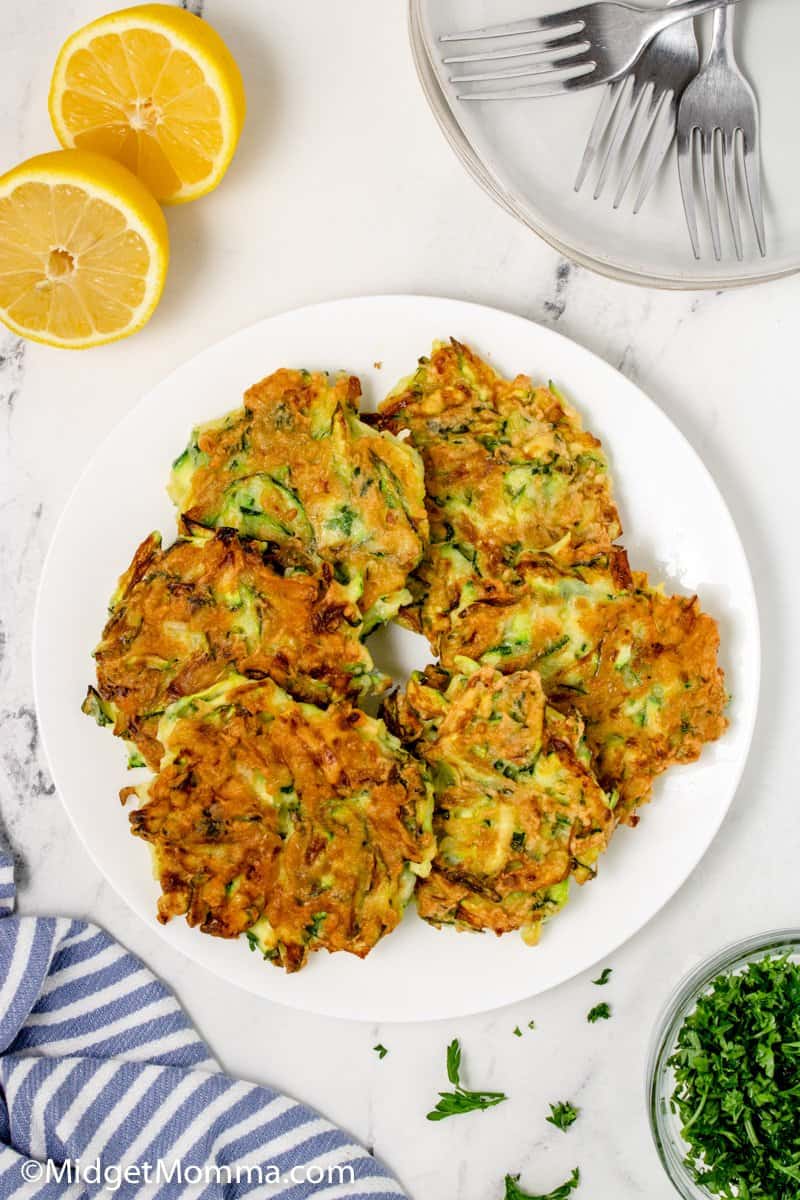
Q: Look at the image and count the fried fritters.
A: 6